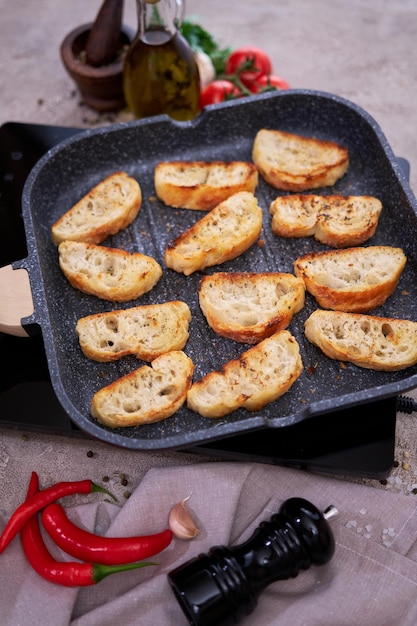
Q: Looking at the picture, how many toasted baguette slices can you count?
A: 12